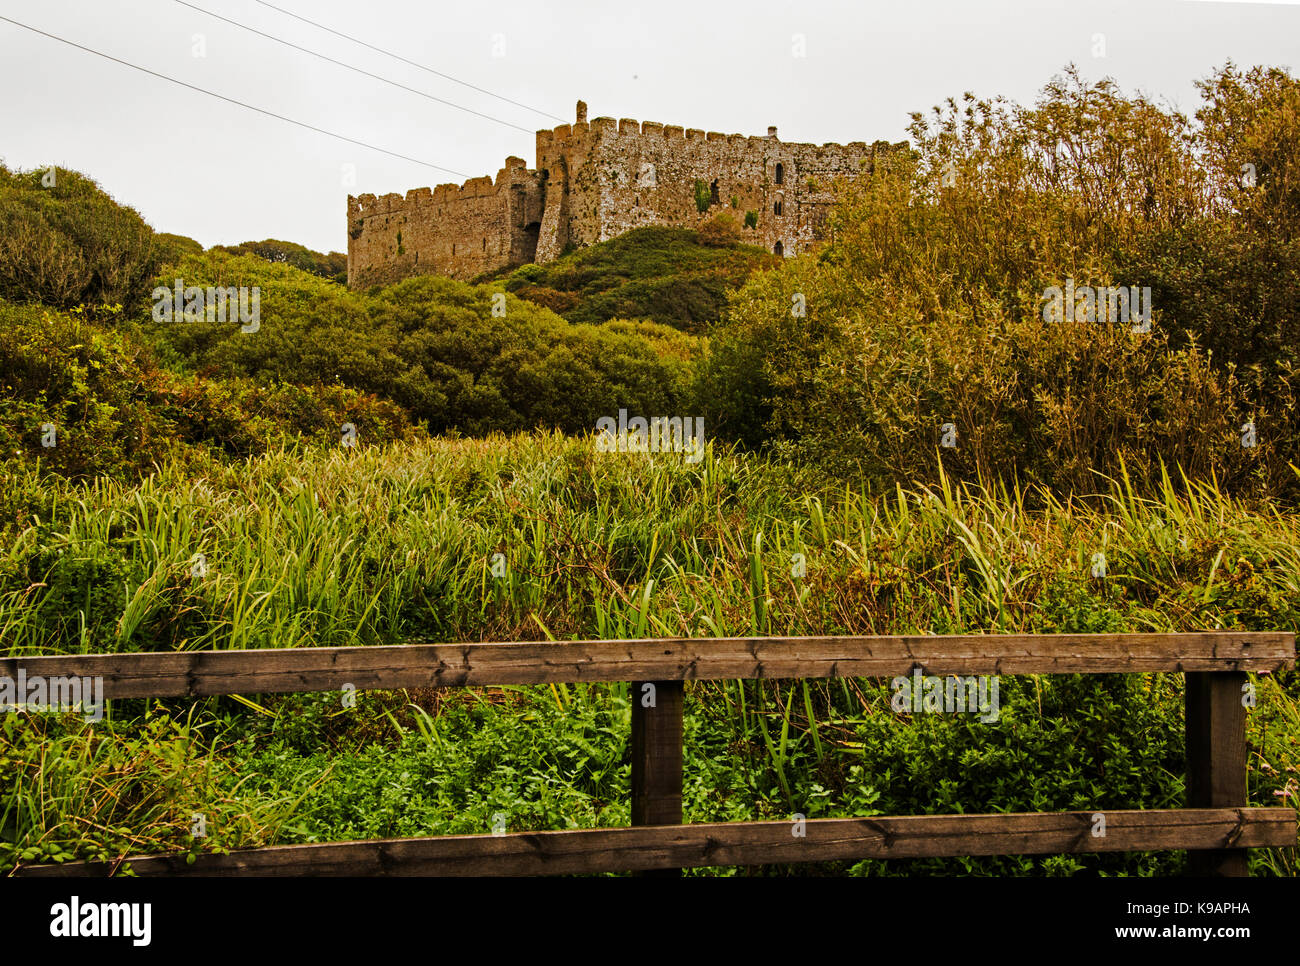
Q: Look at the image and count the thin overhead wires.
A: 3